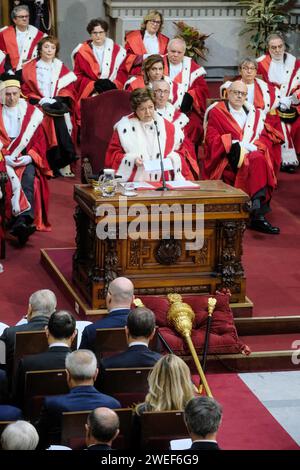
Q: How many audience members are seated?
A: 9